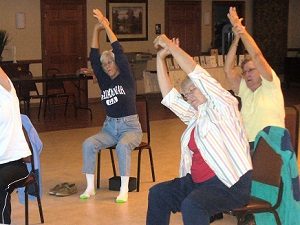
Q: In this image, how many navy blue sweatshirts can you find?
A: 1